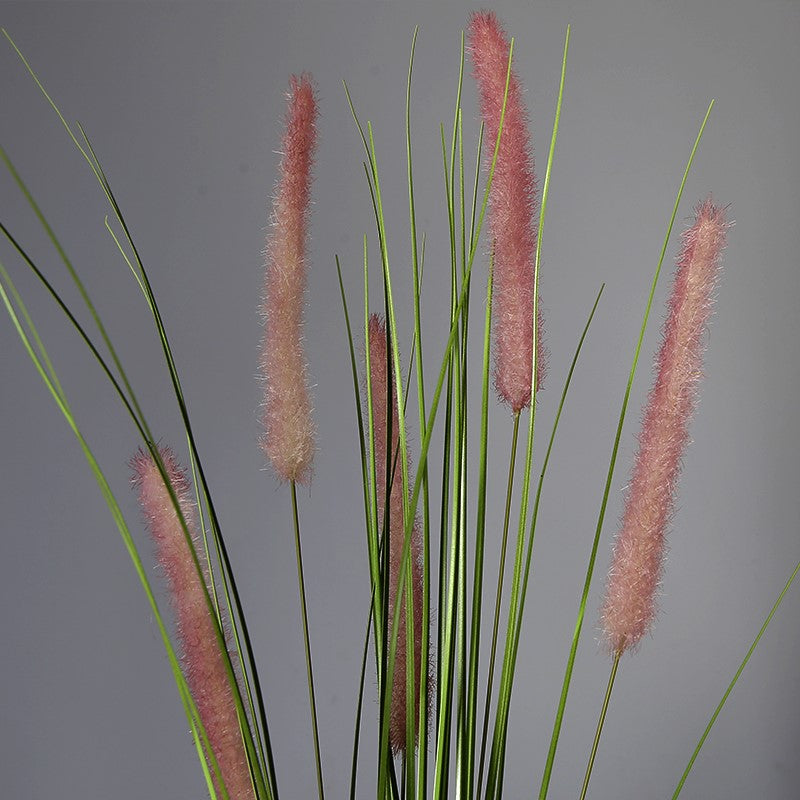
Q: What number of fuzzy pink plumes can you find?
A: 5